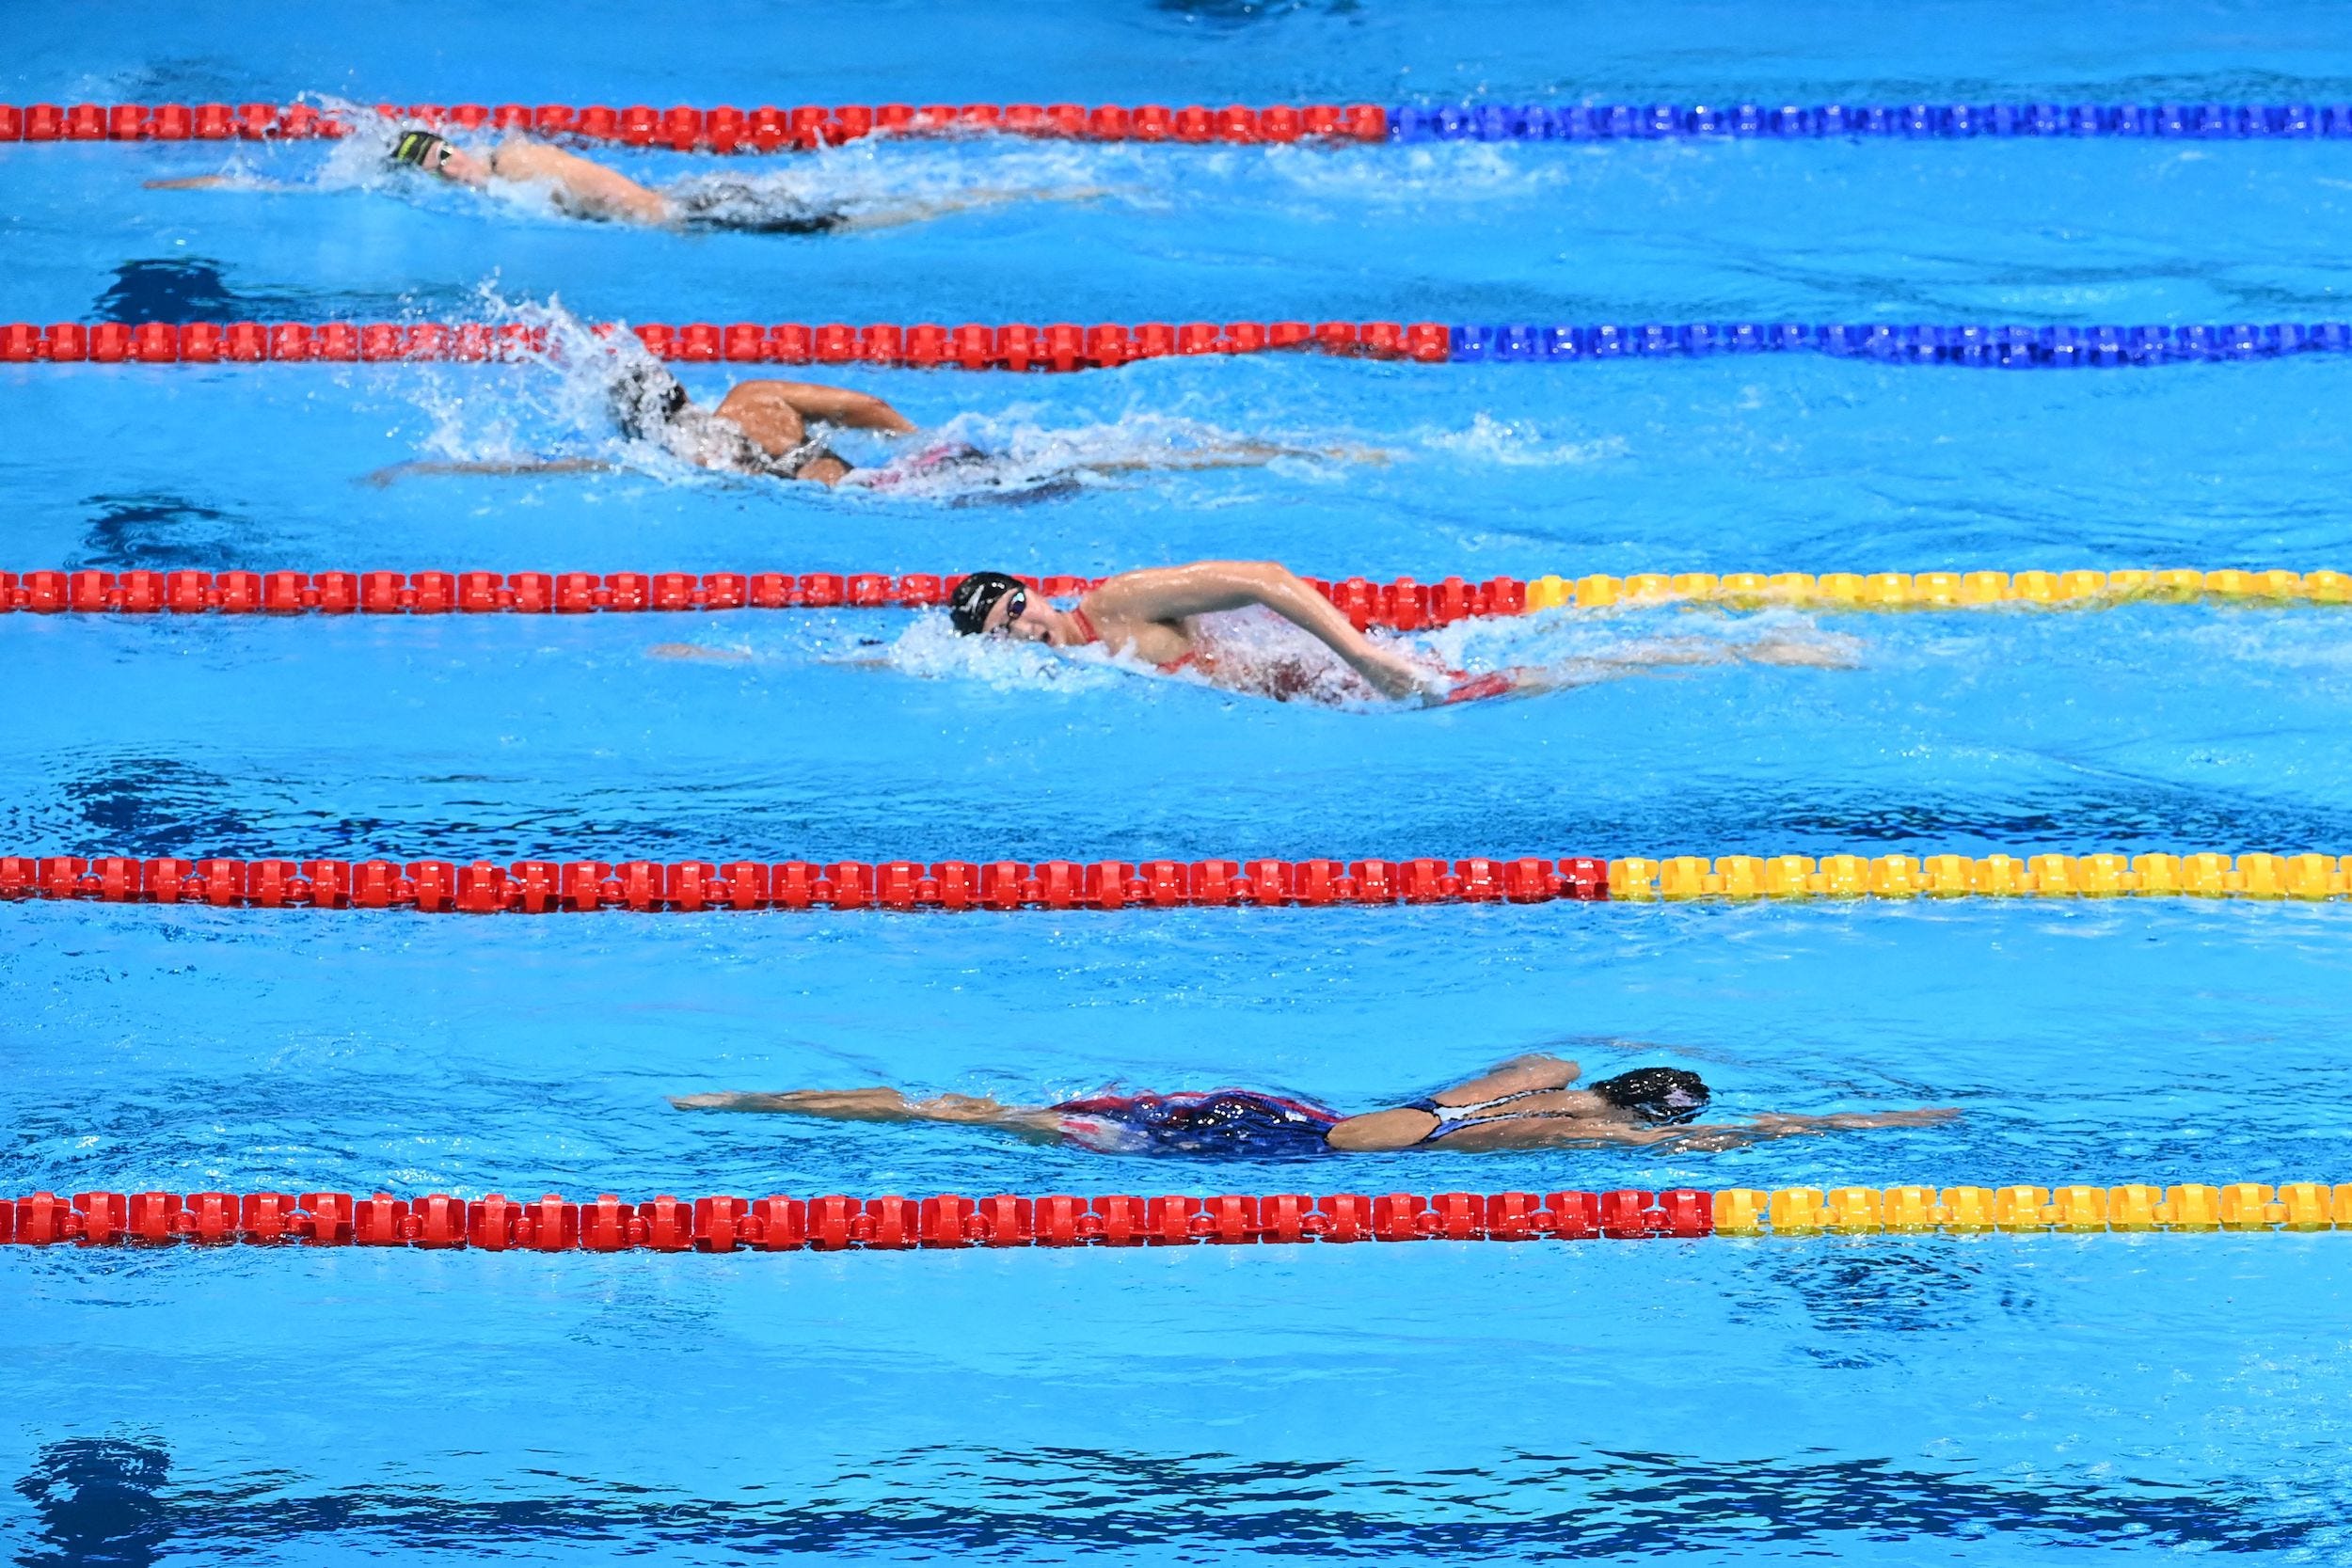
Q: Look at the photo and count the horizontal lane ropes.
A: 5